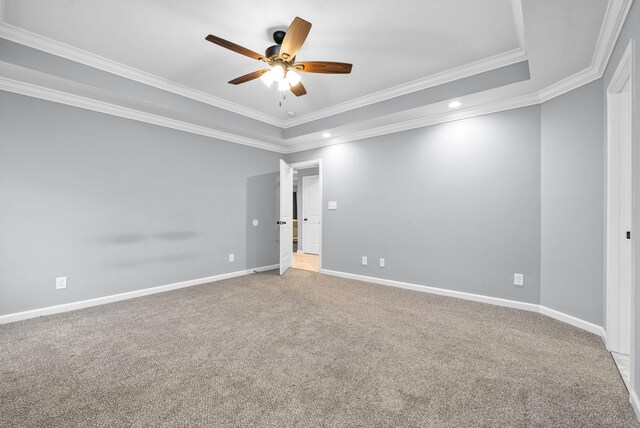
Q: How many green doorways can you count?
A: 0